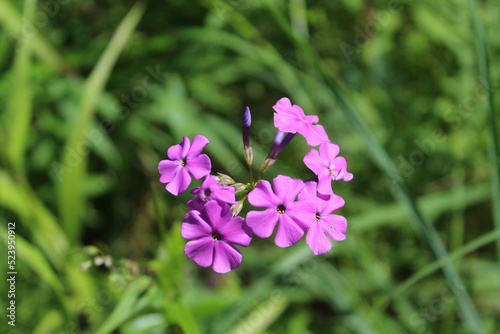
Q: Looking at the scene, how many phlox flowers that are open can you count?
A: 7